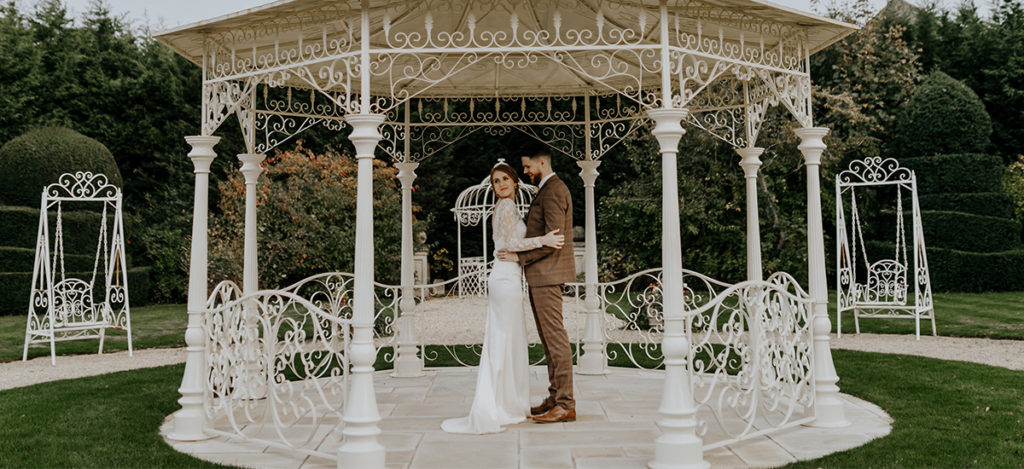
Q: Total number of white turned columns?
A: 8